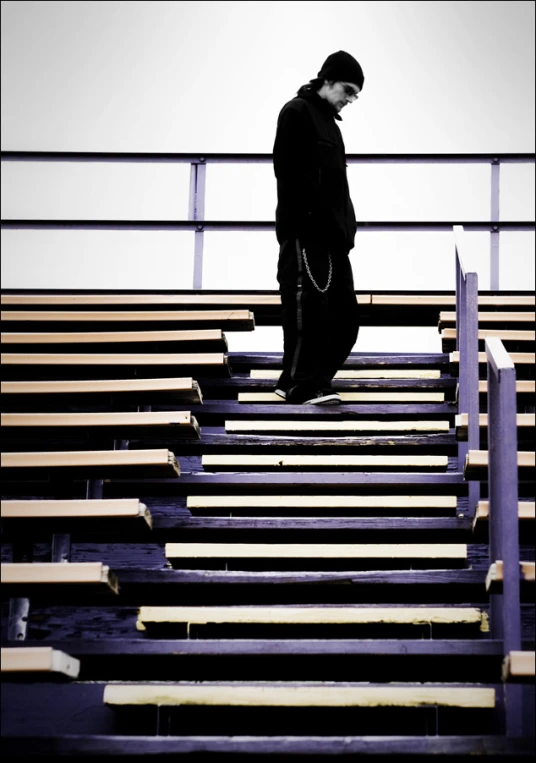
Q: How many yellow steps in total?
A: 8